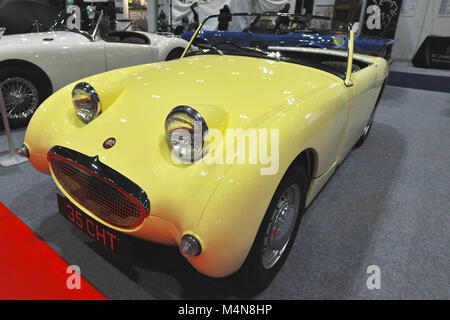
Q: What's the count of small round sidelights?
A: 2